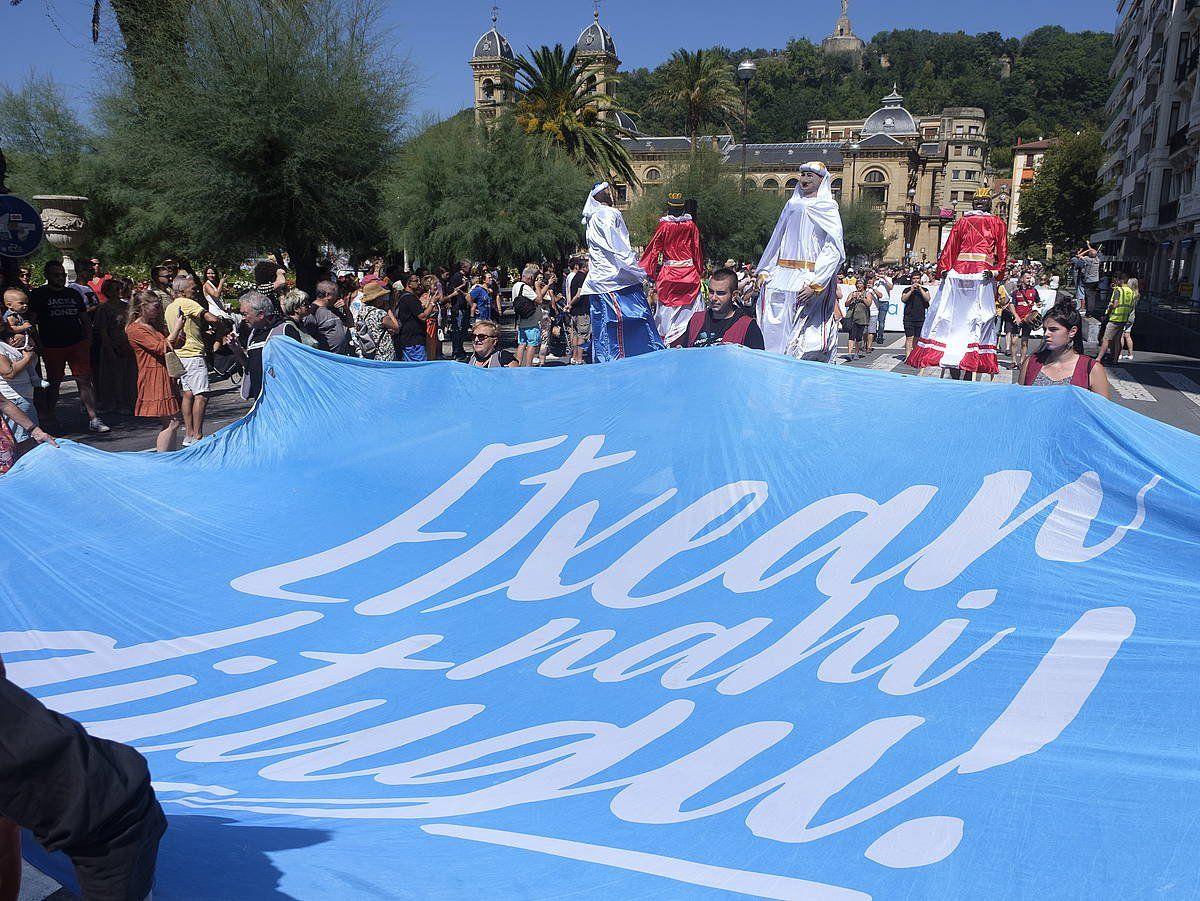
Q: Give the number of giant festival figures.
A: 4